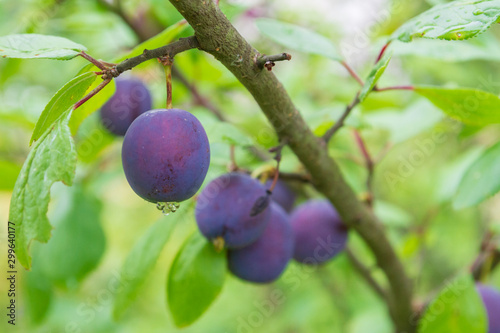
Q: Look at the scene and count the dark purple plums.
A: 7